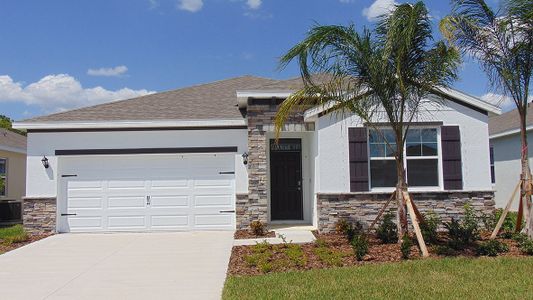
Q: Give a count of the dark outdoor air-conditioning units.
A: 1